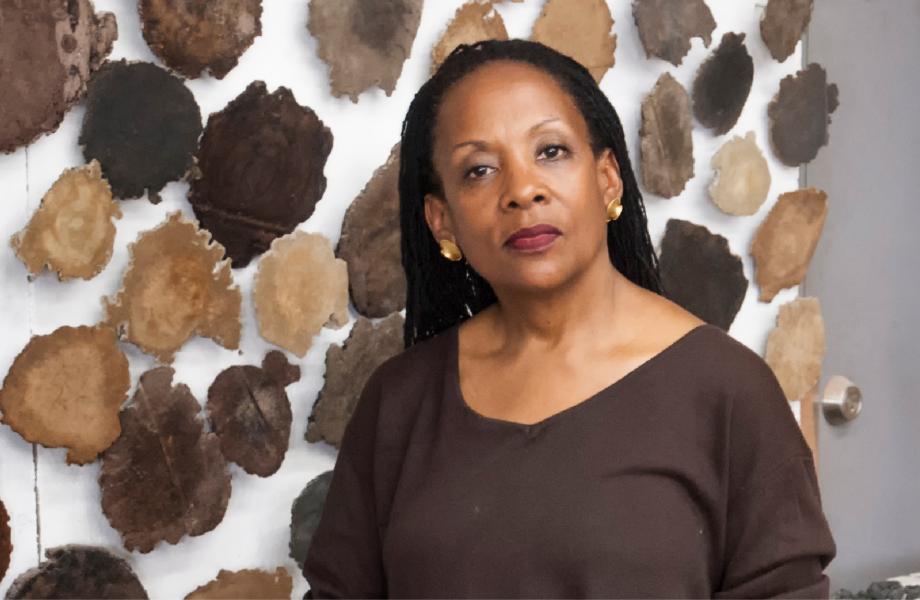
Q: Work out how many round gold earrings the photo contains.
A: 2